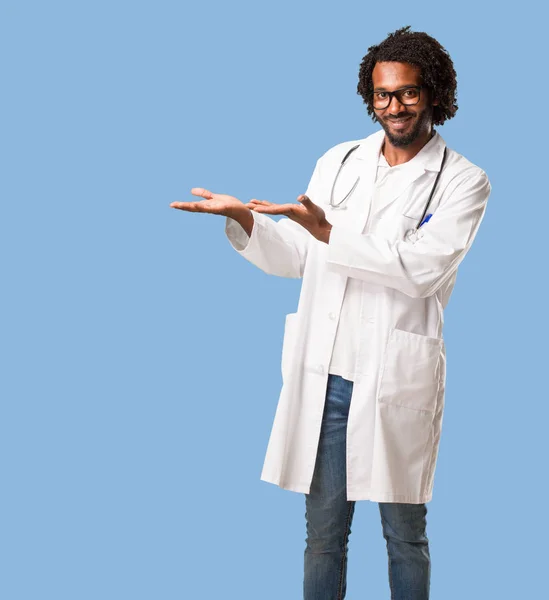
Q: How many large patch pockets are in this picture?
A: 2